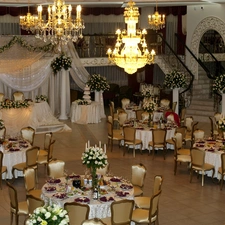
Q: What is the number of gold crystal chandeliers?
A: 4